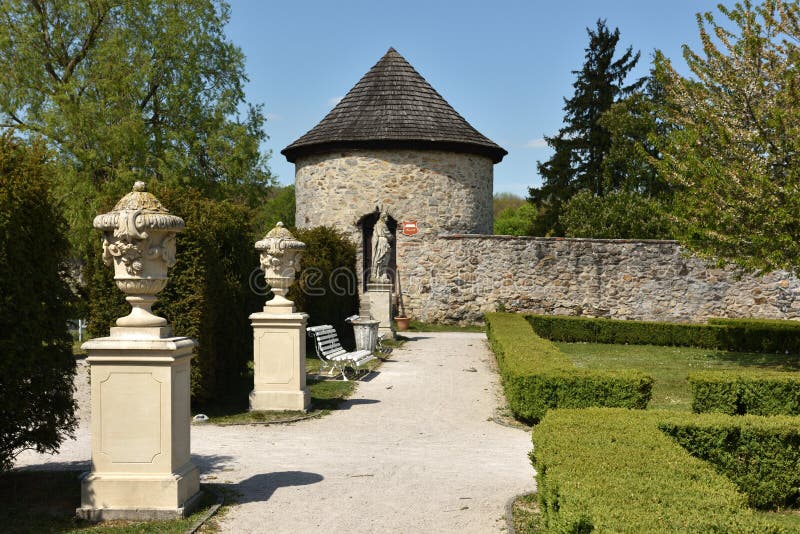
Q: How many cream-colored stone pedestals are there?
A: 2